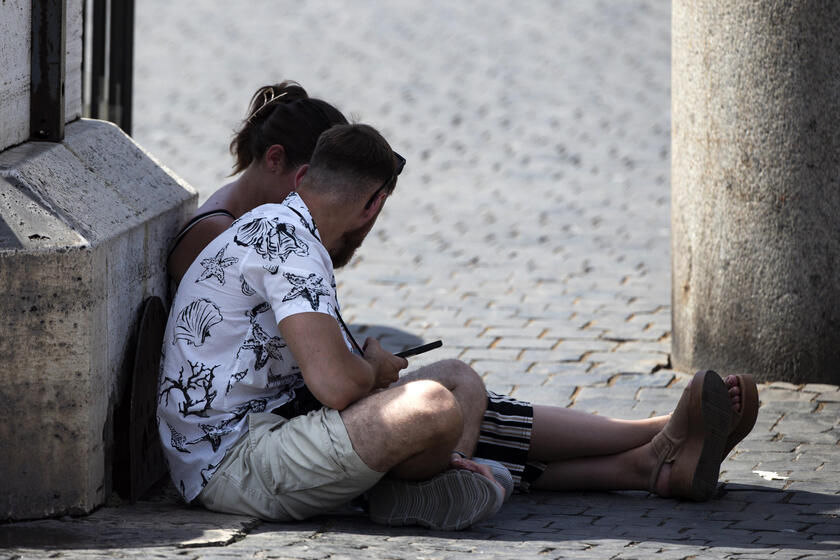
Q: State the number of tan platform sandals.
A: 2